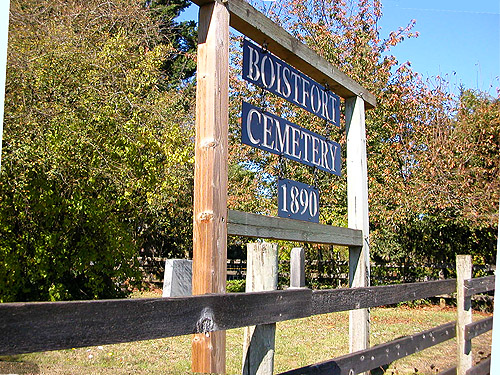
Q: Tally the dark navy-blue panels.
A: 3